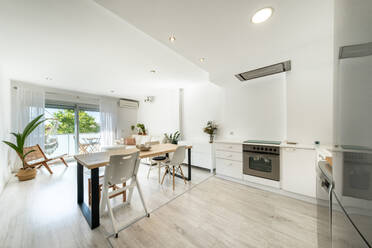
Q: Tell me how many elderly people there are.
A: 0